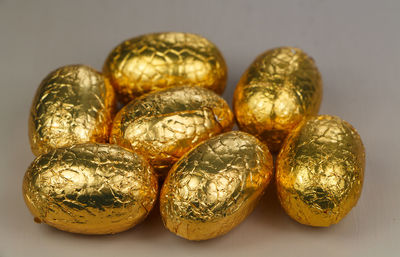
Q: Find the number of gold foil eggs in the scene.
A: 7